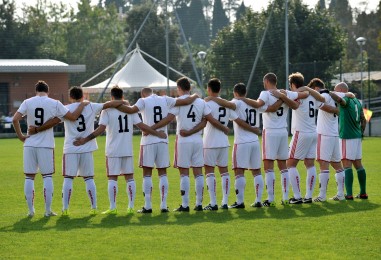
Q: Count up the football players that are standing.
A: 11